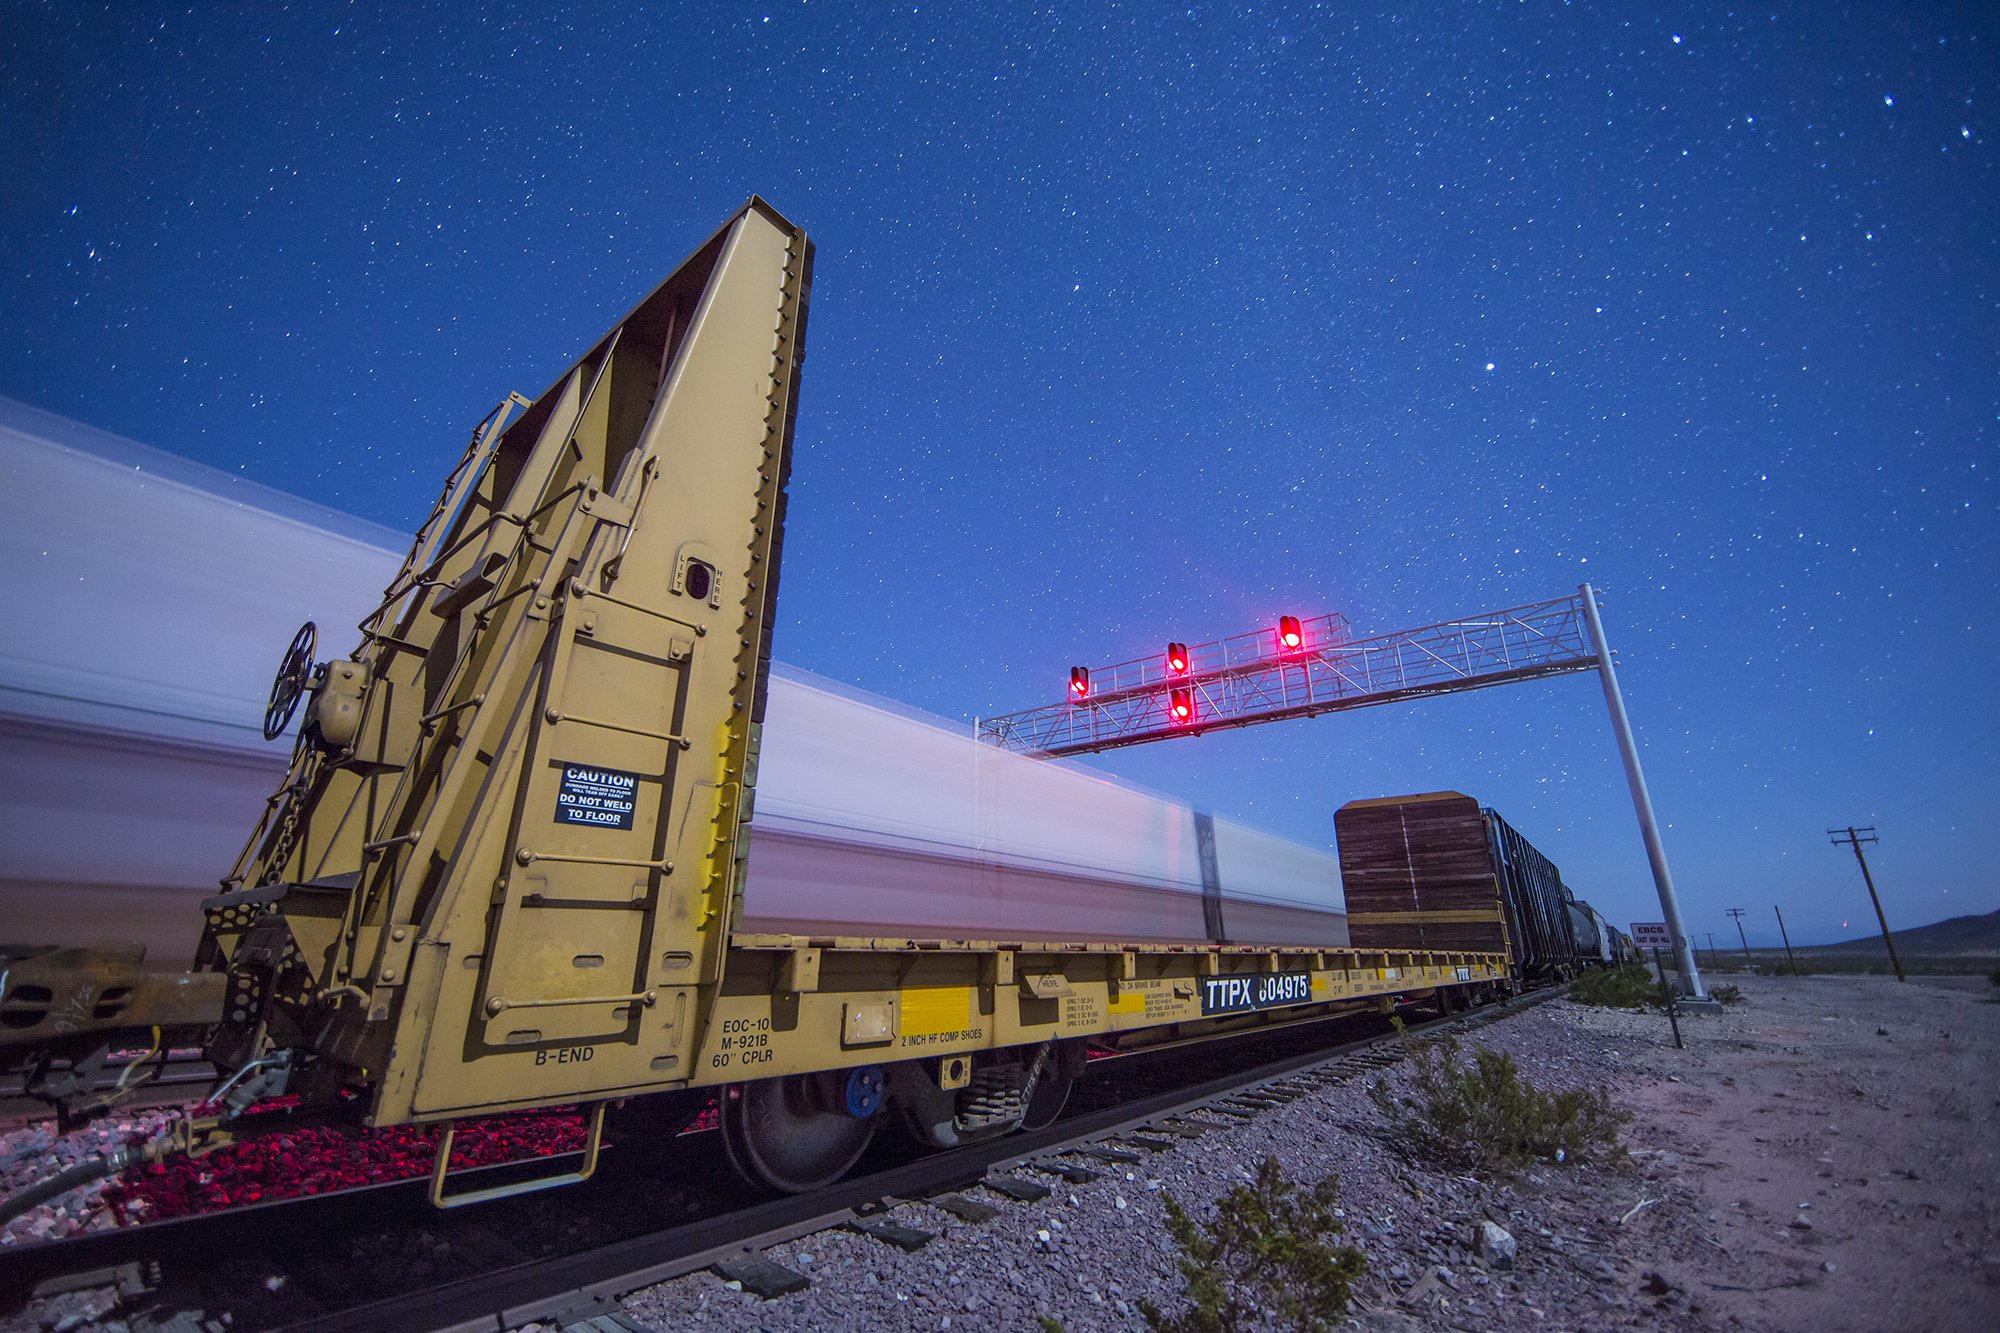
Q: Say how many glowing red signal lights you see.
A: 4